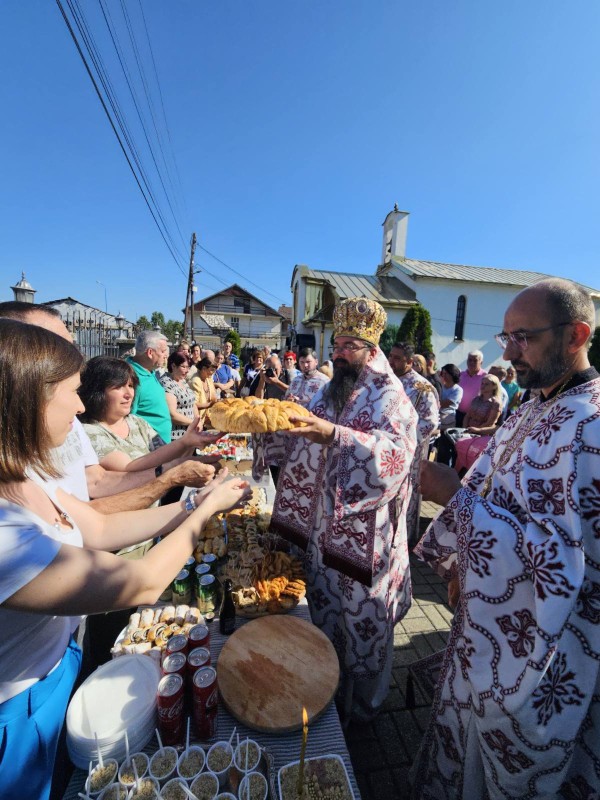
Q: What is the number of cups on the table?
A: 12